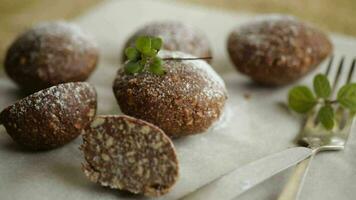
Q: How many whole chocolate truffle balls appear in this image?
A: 4